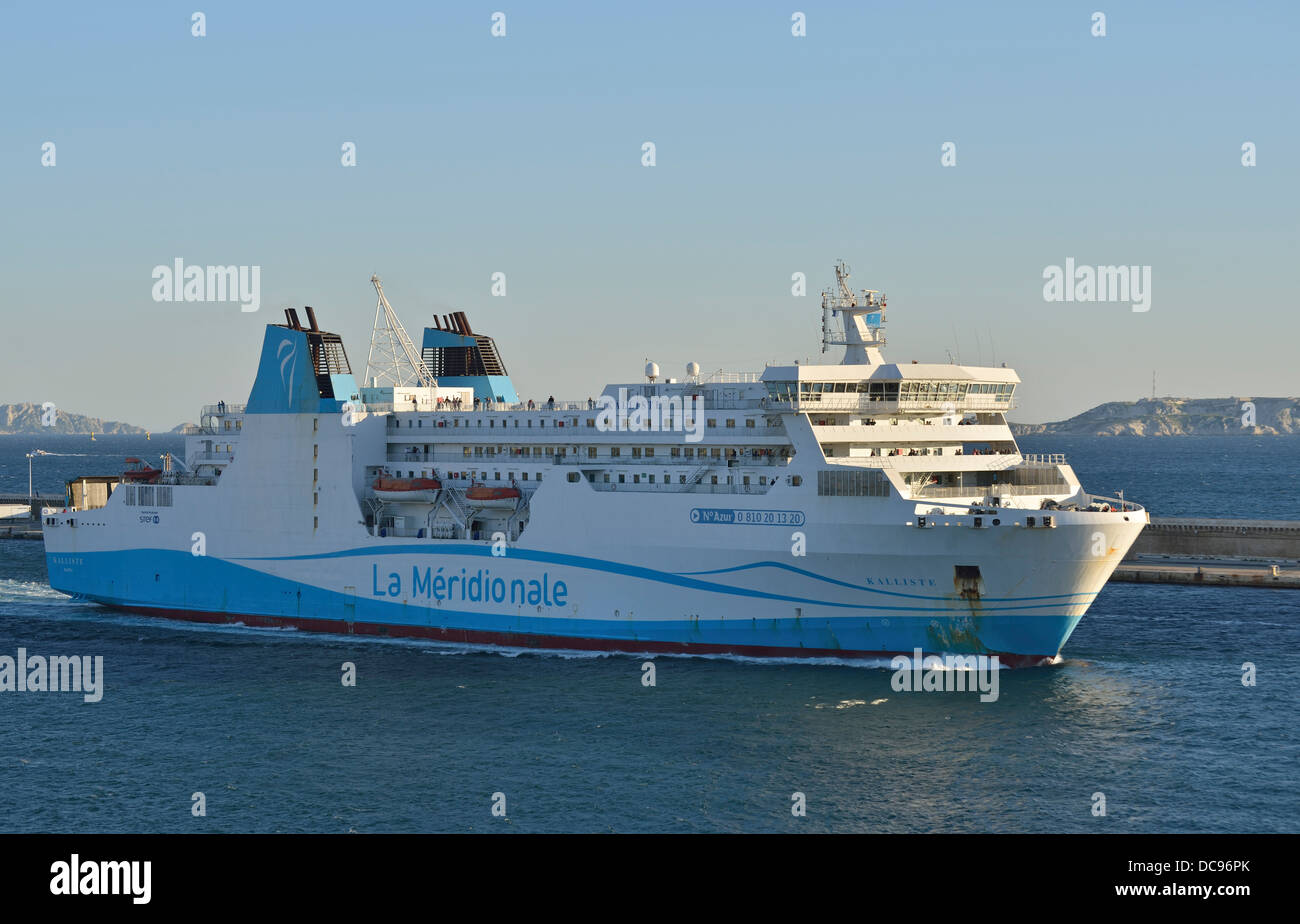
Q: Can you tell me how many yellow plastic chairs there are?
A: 0